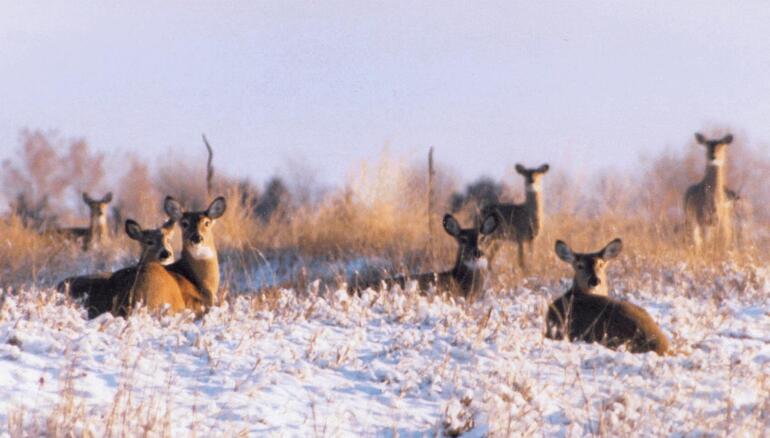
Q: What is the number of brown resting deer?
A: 4